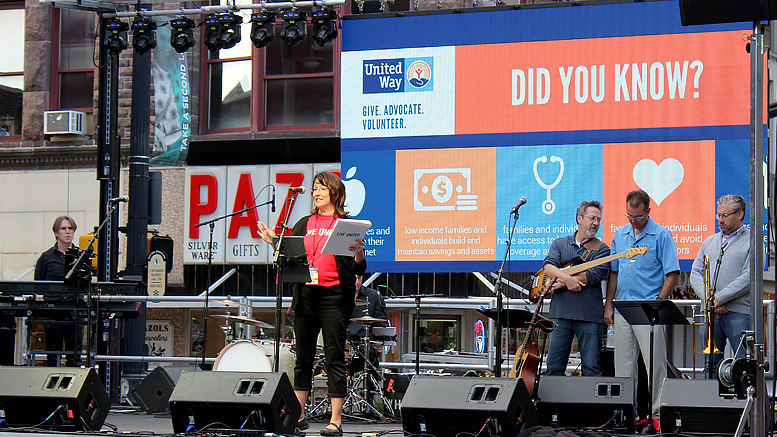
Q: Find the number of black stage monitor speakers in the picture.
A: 6